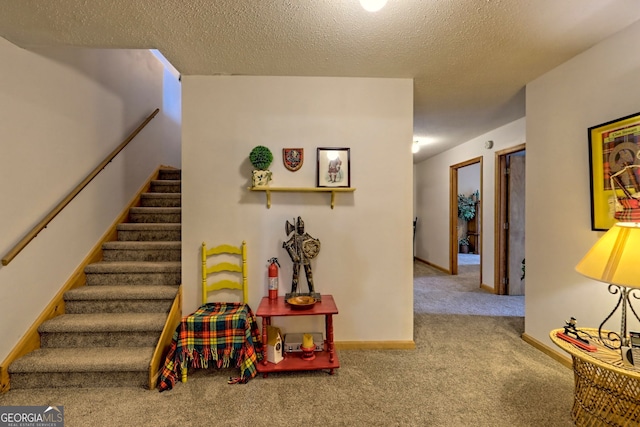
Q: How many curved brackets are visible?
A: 2